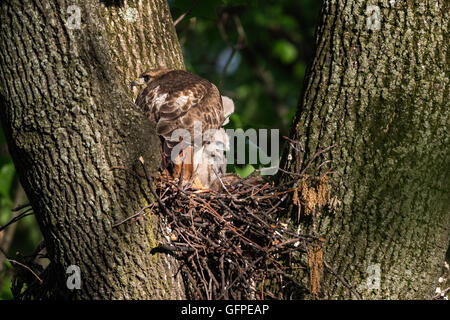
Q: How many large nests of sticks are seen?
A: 1